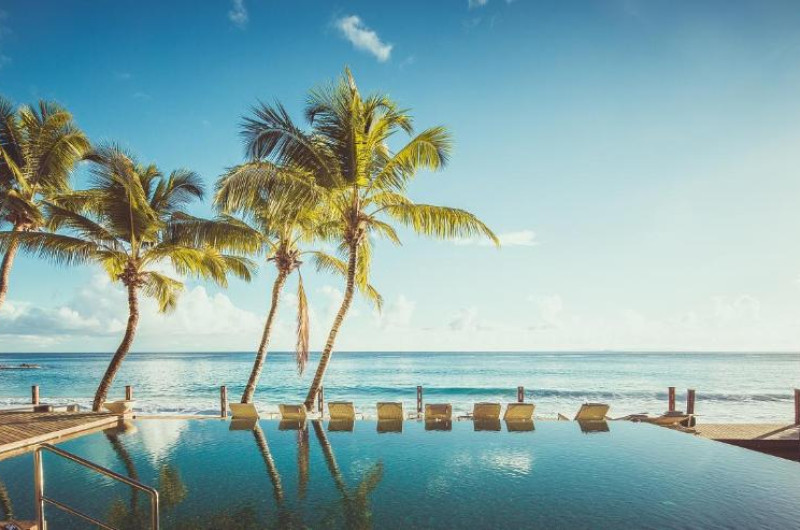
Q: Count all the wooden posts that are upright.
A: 9